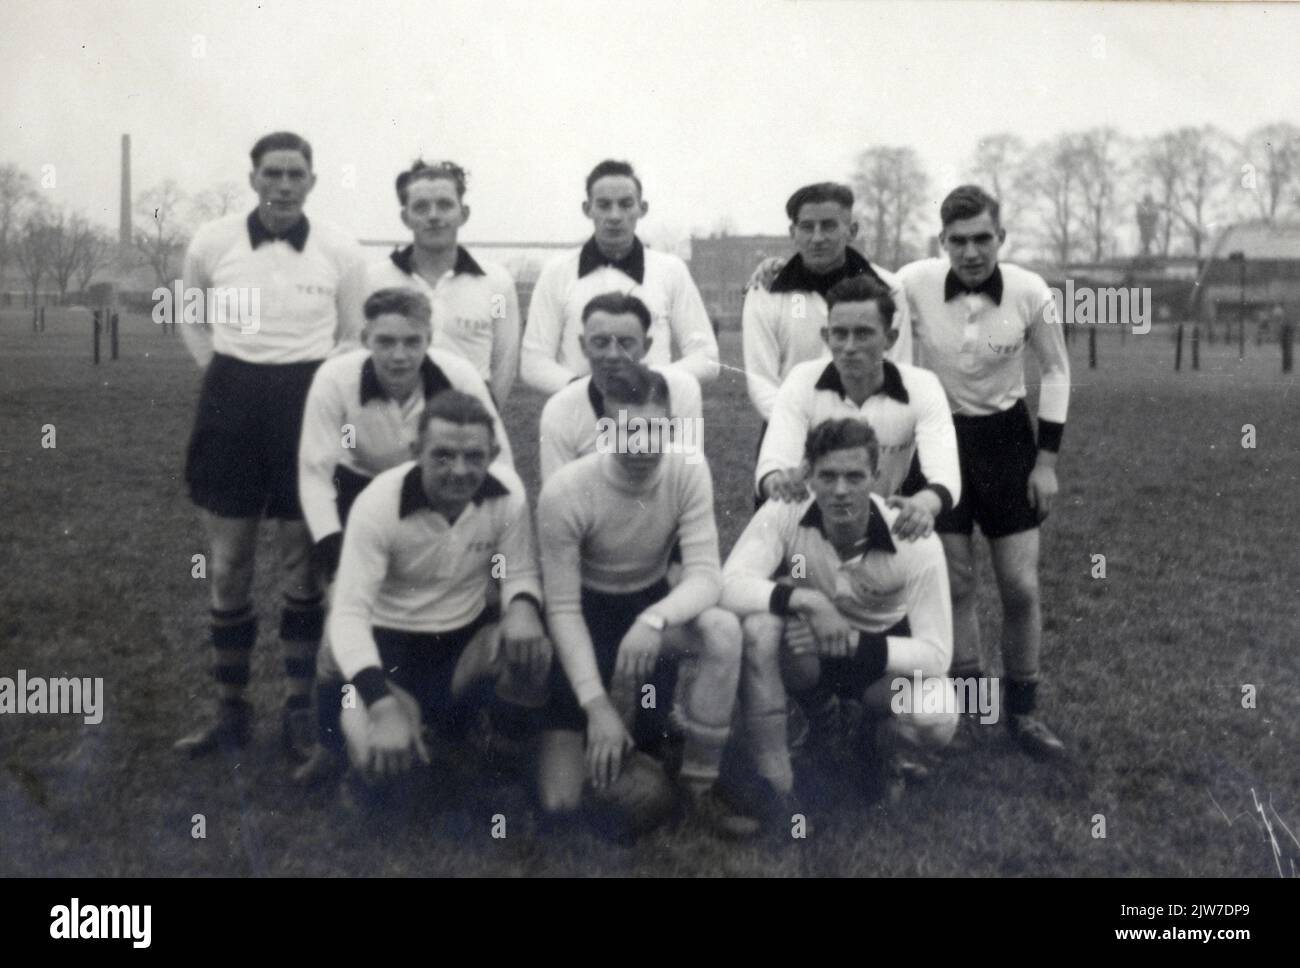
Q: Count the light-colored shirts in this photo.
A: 11